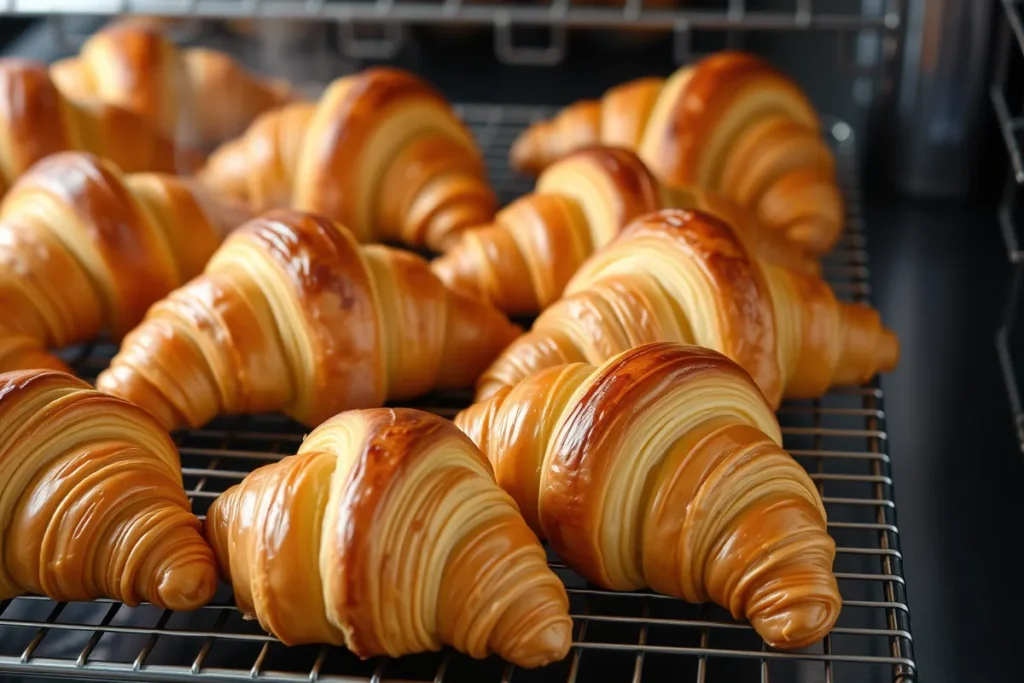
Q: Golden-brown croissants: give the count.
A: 11